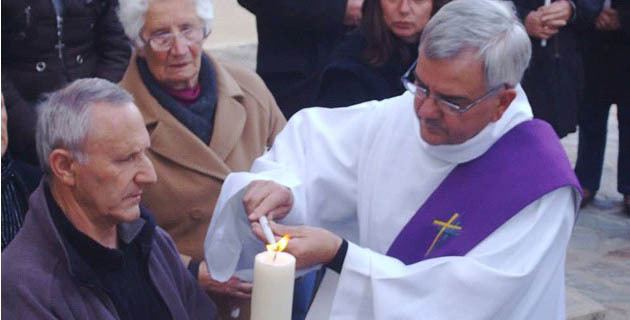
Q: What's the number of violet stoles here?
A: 1